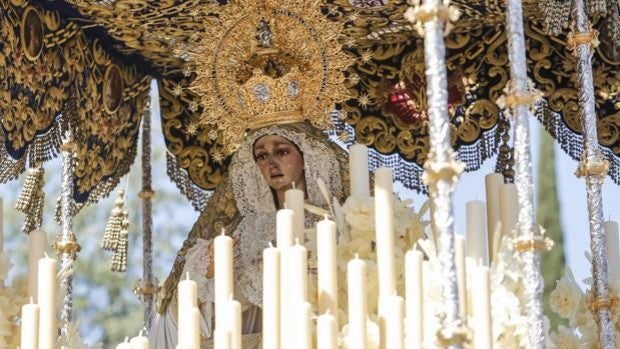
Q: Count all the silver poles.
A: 5